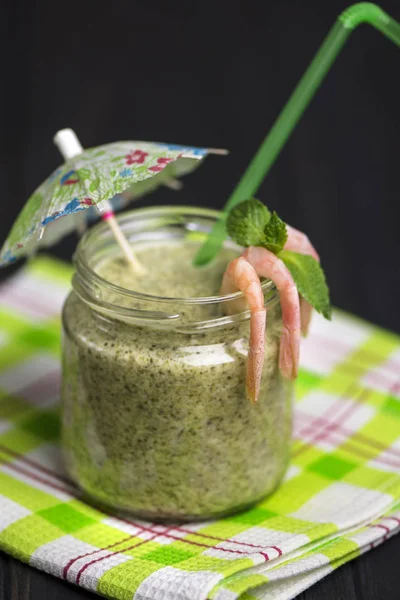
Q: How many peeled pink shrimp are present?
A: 3